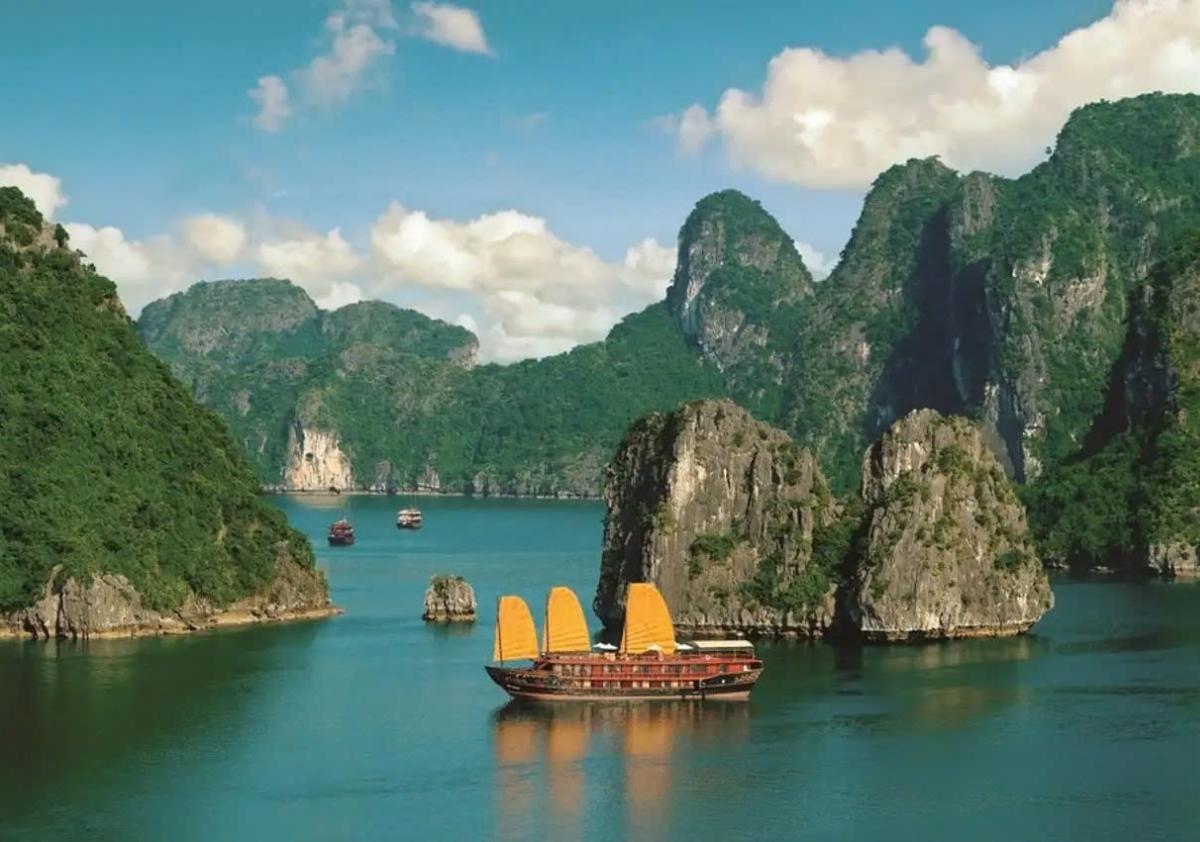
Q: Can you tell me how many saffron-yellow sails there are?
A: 3